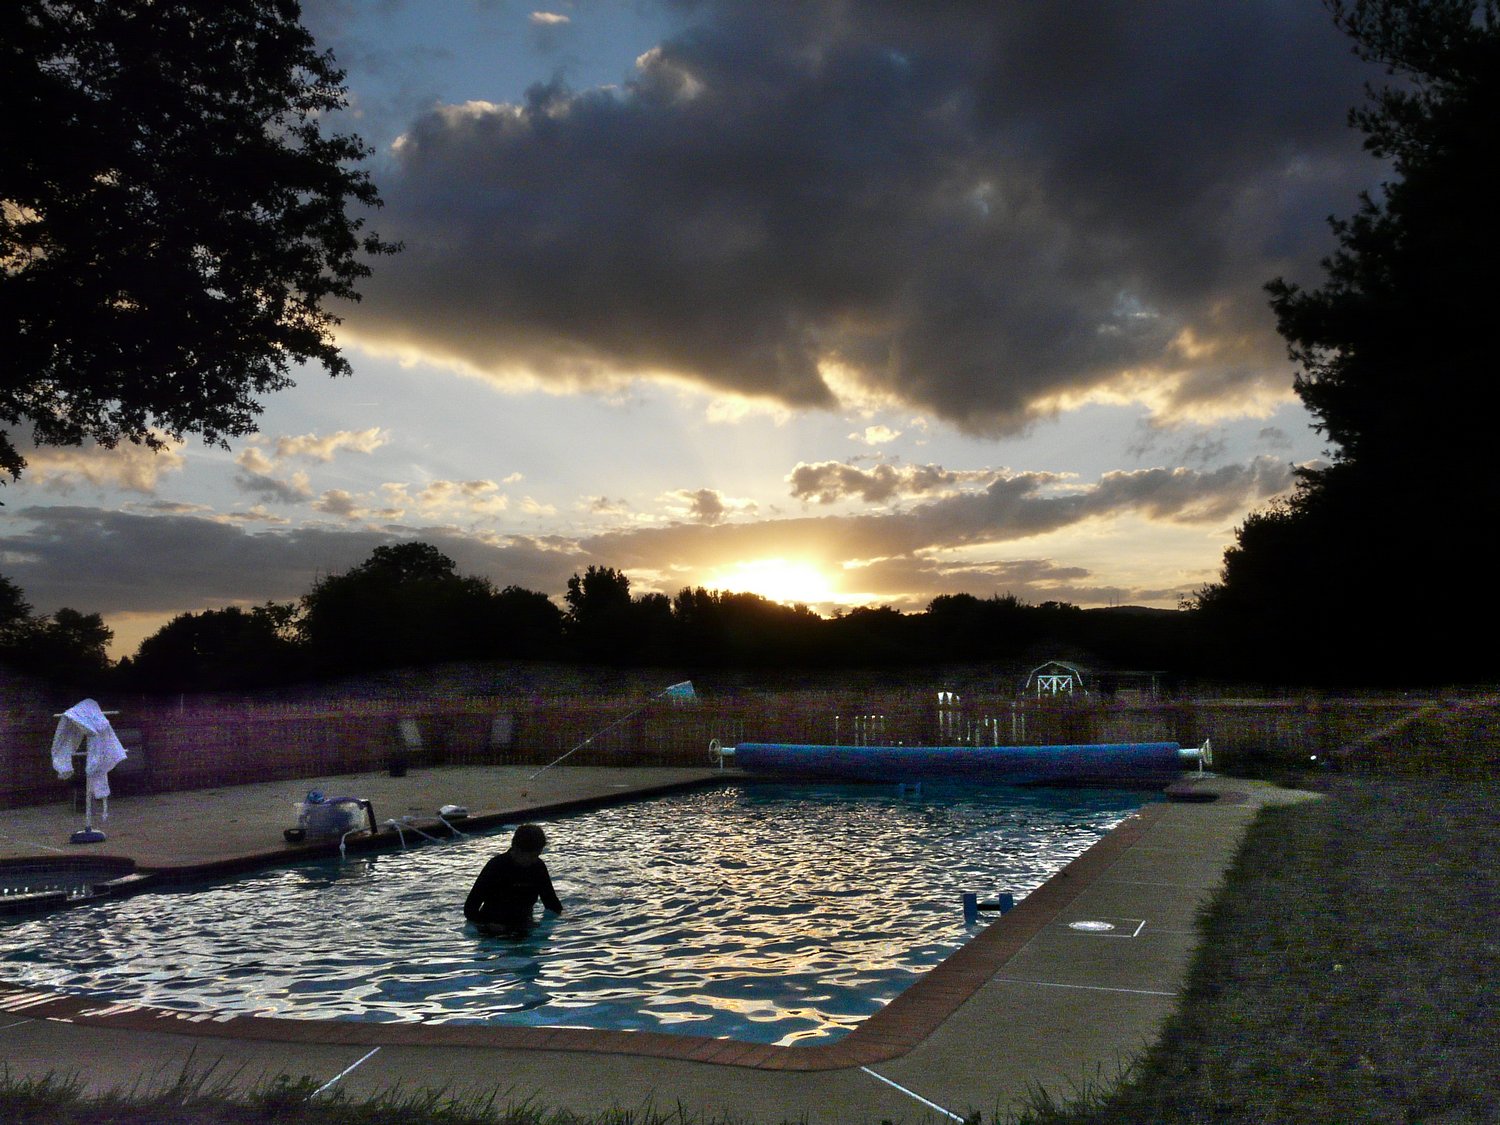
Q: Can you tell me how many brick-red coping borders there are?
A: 1